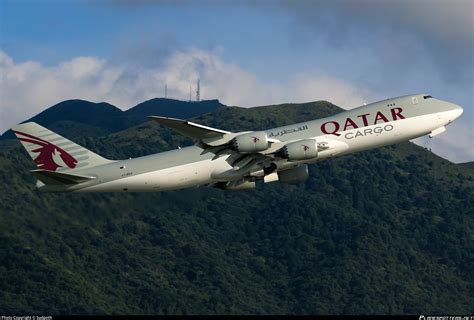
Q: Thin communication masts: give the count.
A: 3